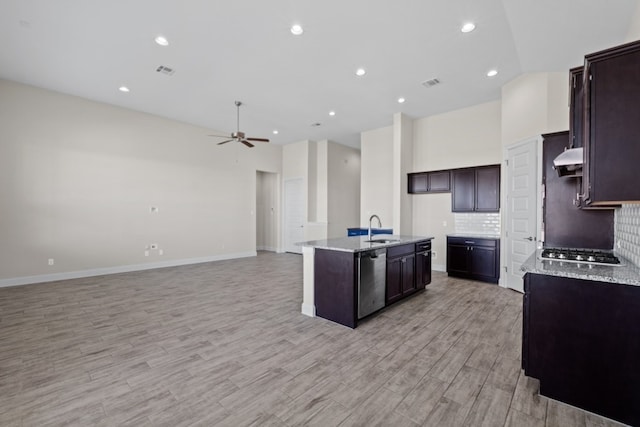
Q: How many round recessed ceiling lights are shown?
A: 9